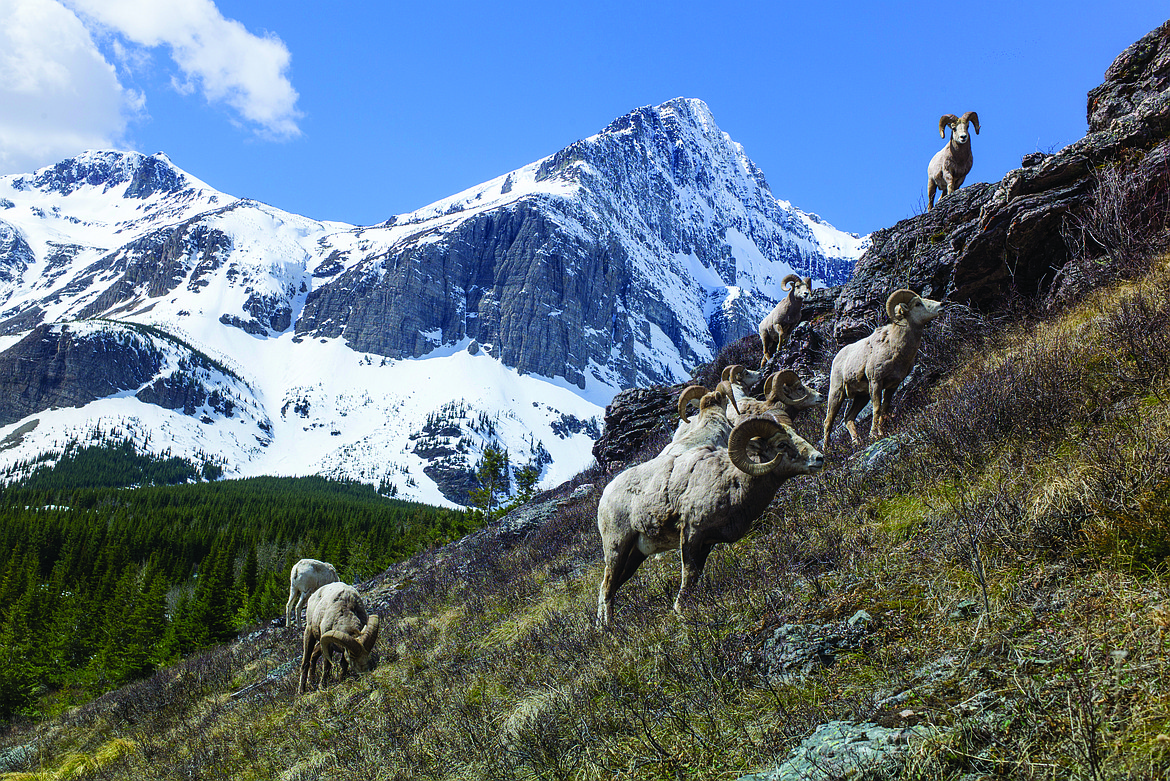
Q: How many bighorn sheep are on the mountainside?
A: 9